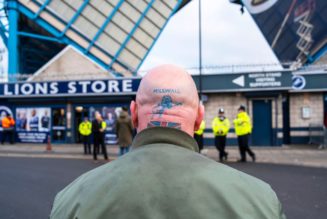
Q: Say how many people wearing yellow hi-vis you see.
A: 5